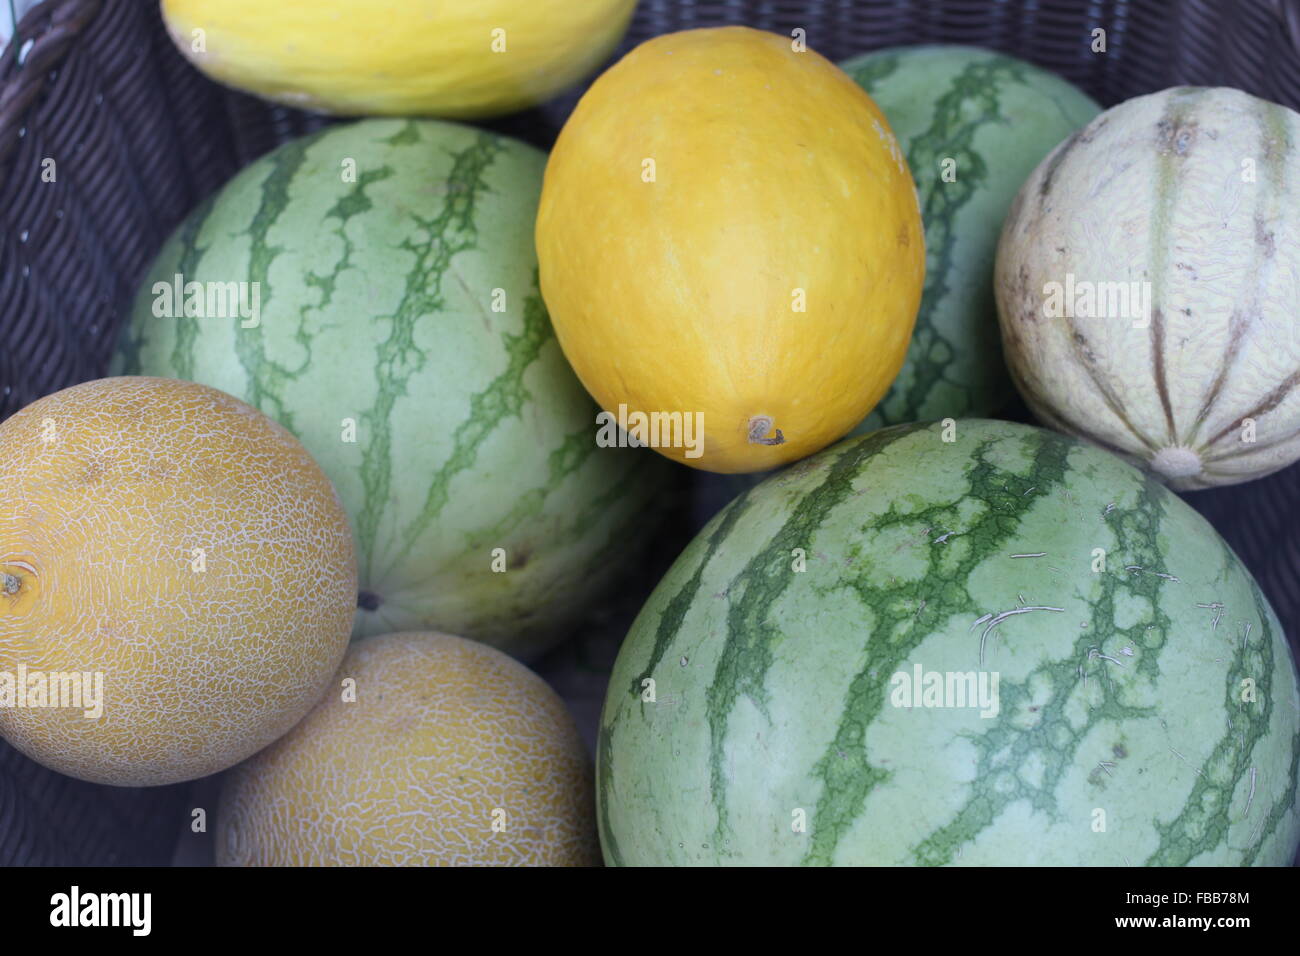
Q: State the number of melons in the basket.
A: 8